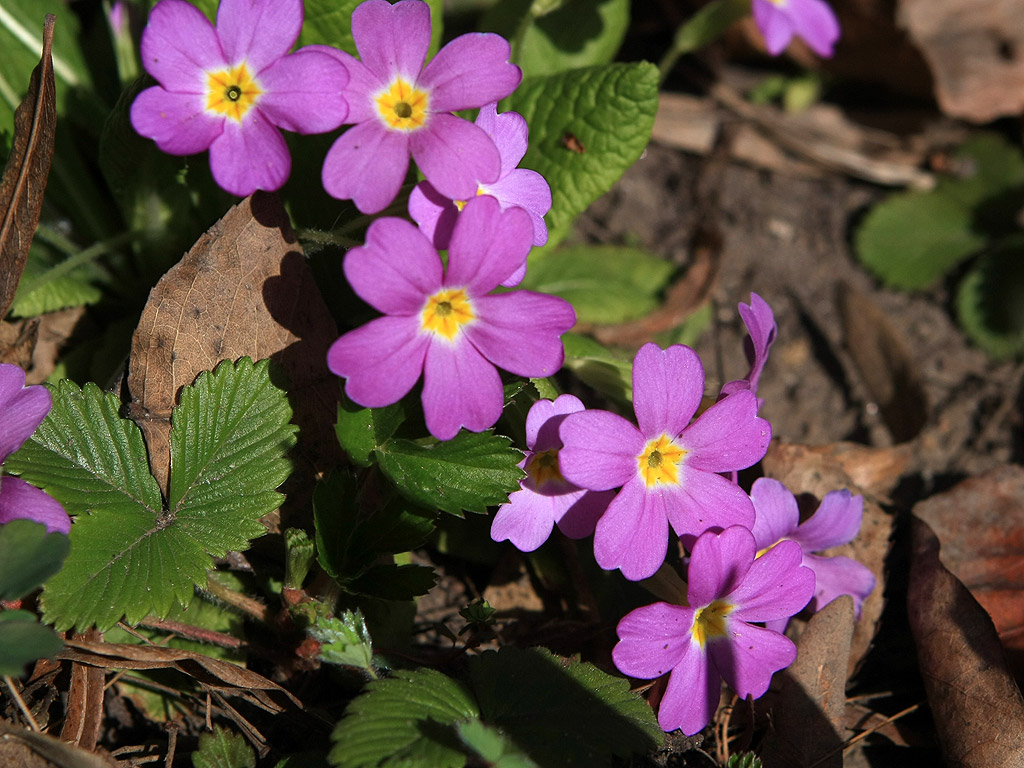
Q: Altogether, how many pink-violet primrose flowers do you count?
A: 11